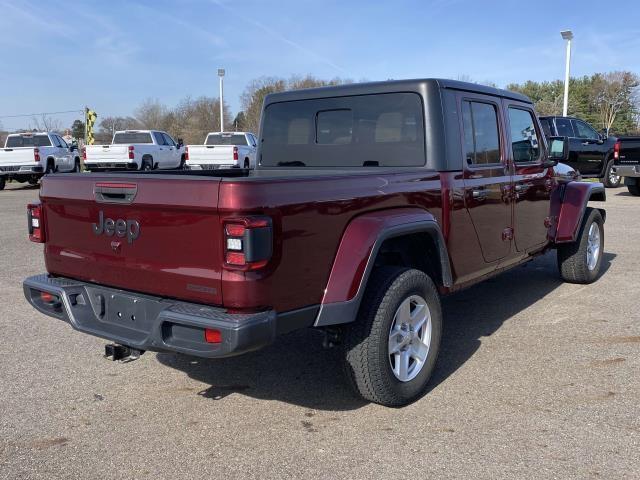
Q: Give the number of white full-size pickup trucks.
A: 3